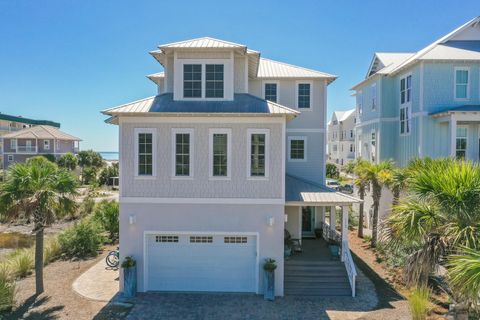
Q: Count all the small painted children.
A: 0